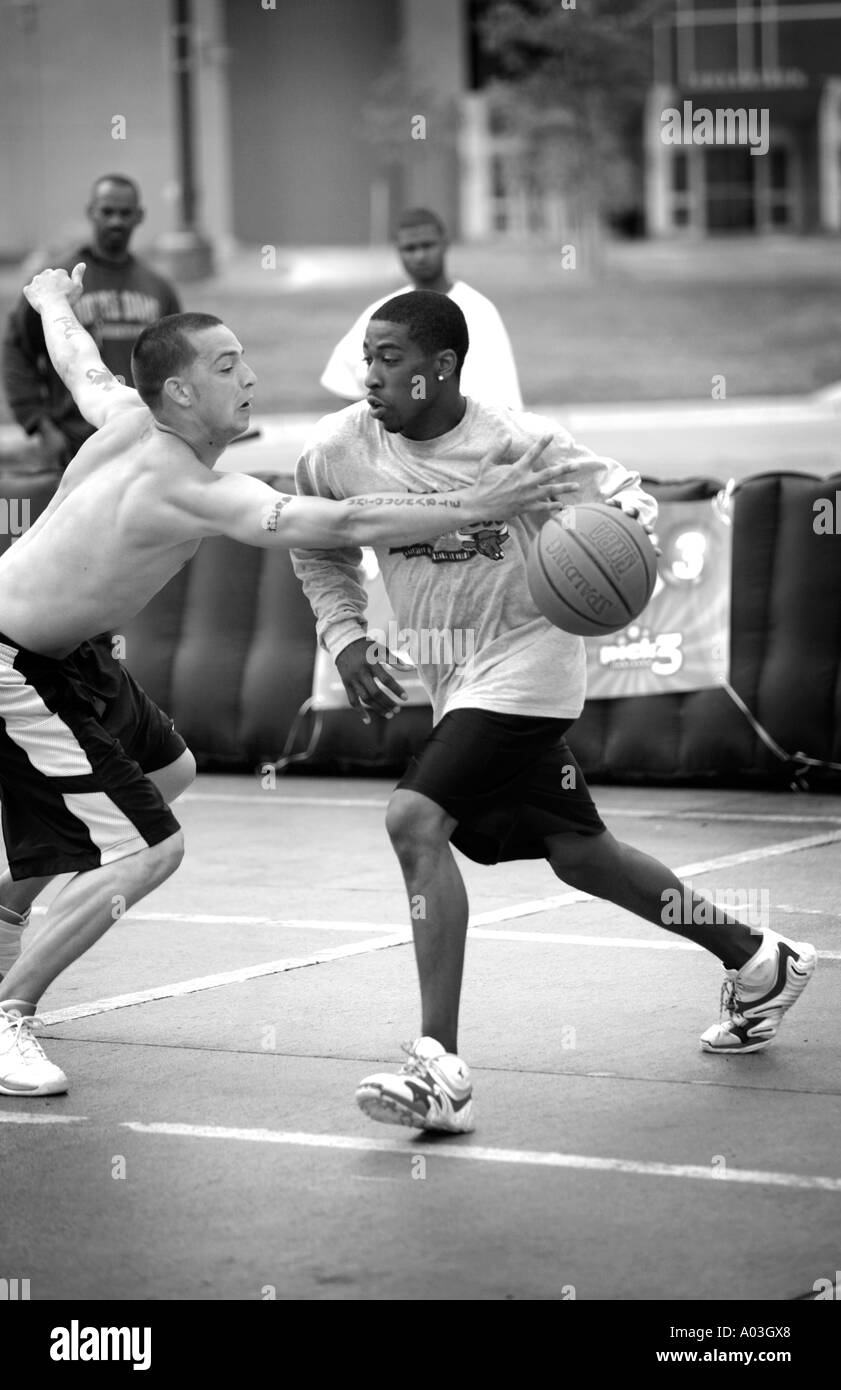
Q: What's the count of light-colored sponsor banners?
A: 1